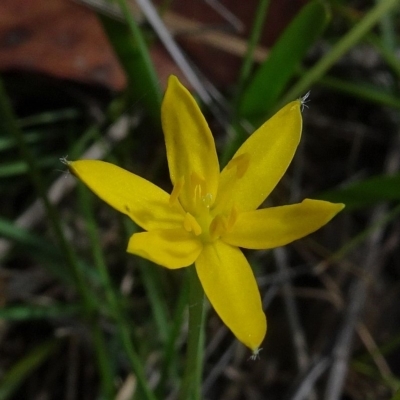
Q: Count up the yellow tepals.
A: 6